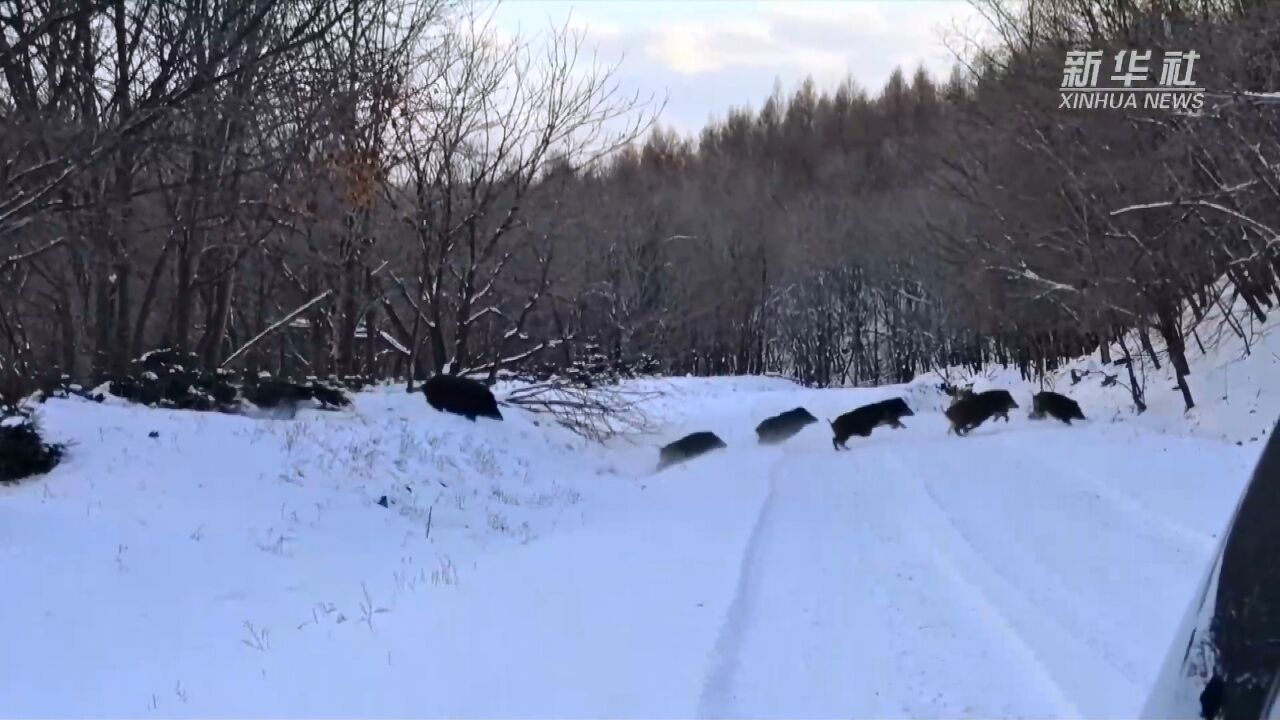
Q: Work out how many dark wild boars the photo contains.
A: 6